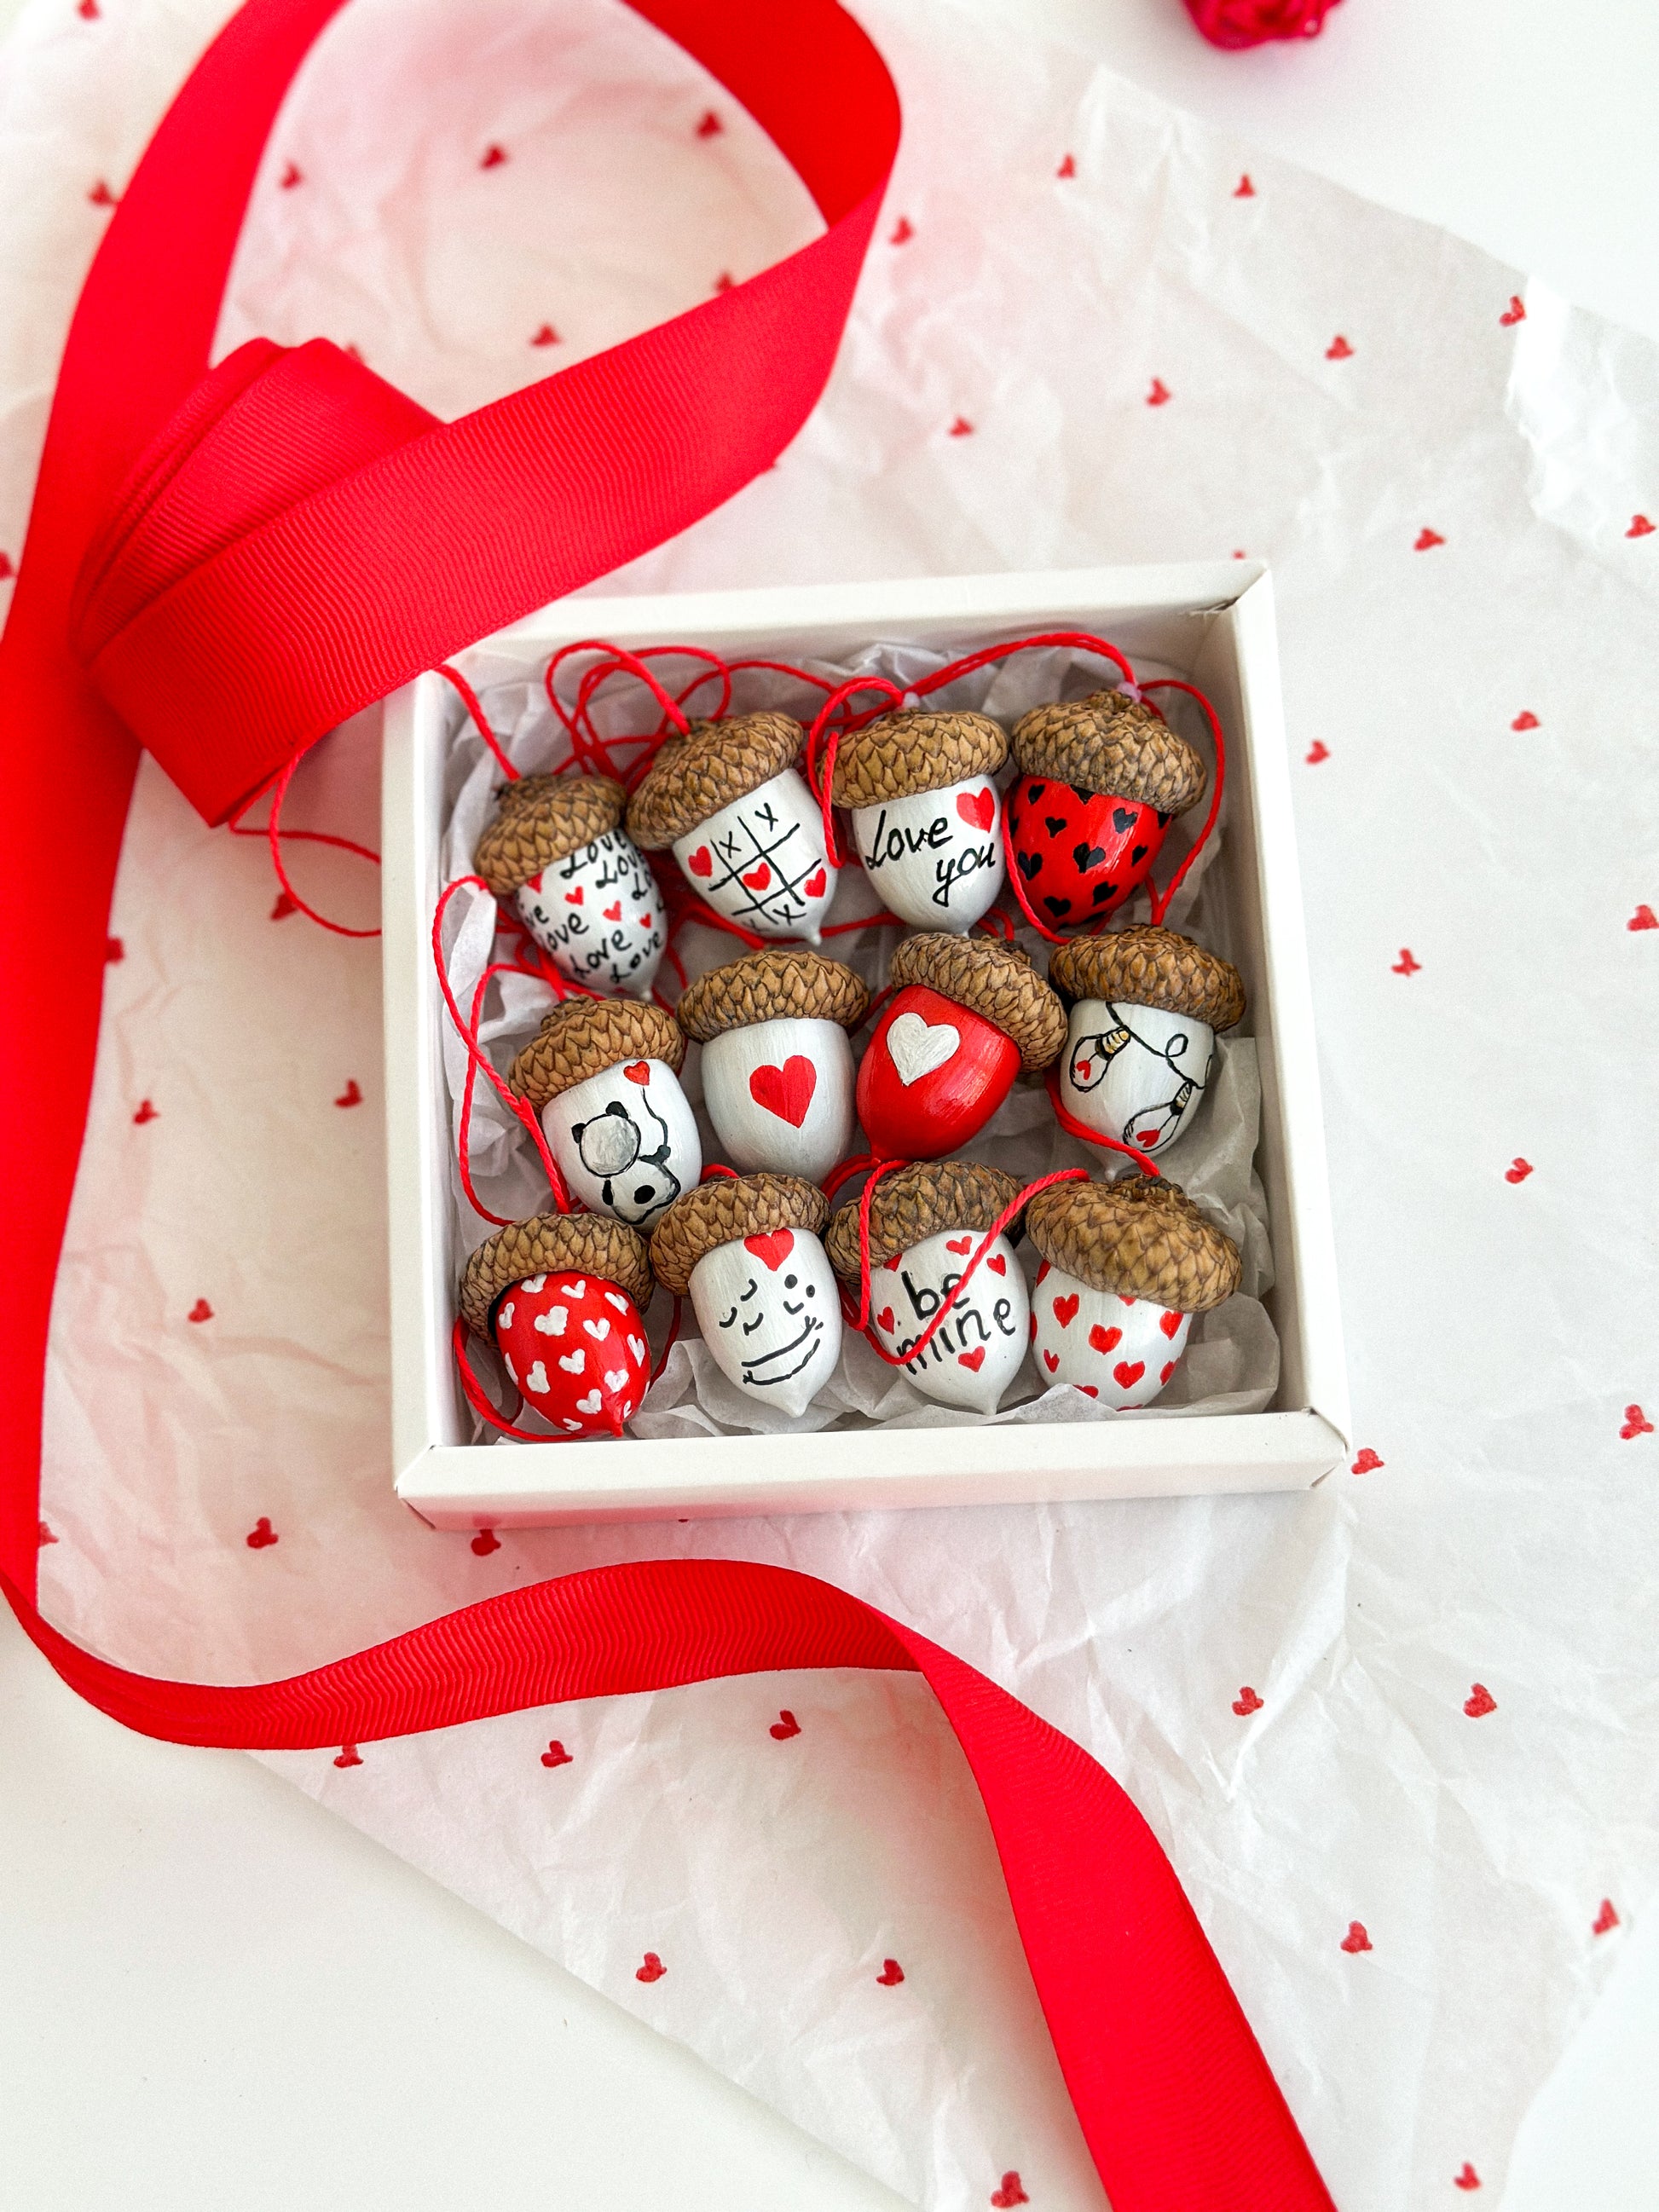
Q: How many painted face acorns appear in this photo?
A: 1